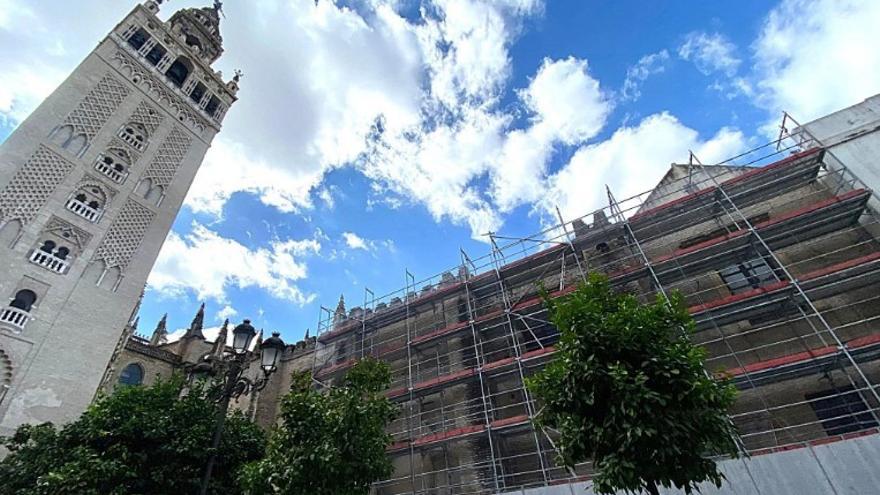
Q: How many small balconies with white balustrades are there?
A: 5